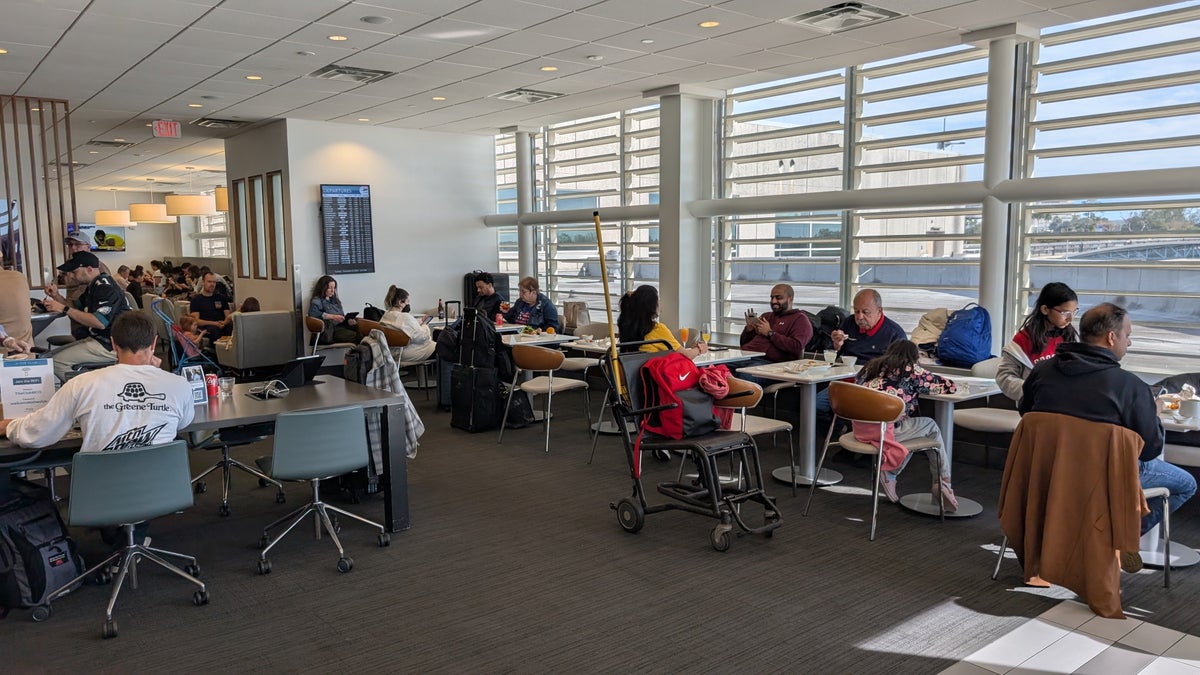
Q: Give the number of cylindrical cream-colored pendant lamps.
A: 4